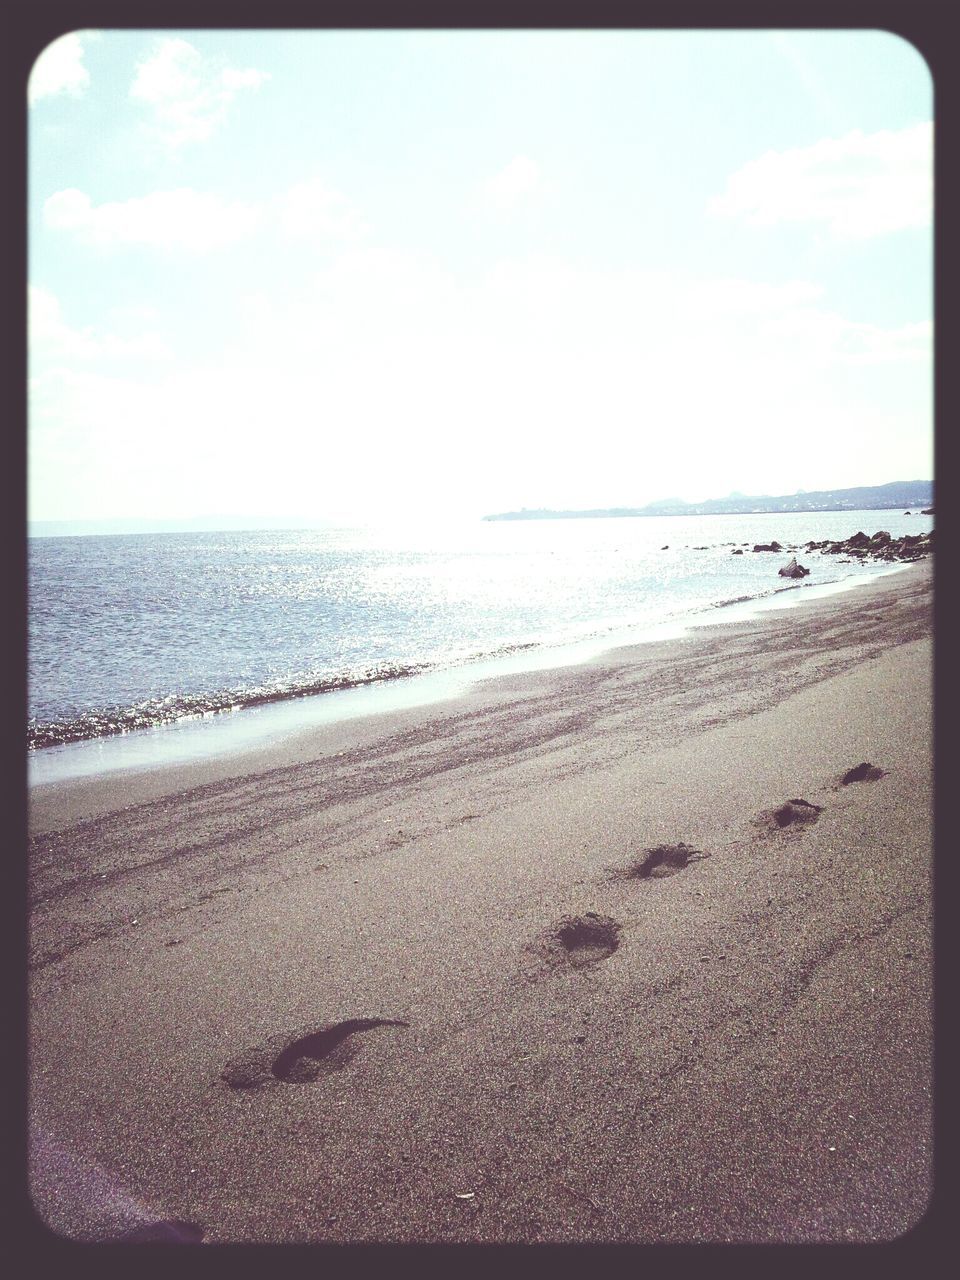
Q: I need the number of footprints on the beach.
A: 5